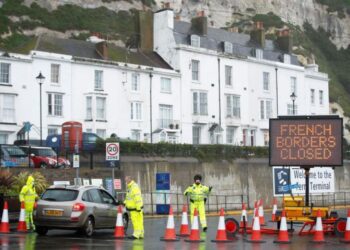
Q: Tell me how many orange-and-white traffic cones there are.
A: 15